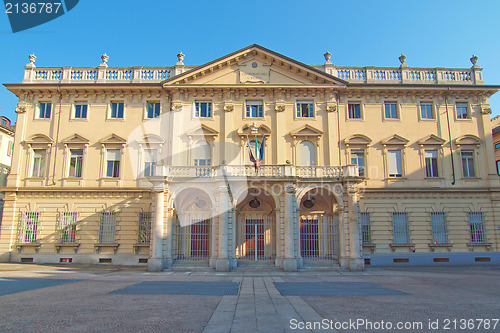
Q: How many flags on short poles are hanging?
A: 3